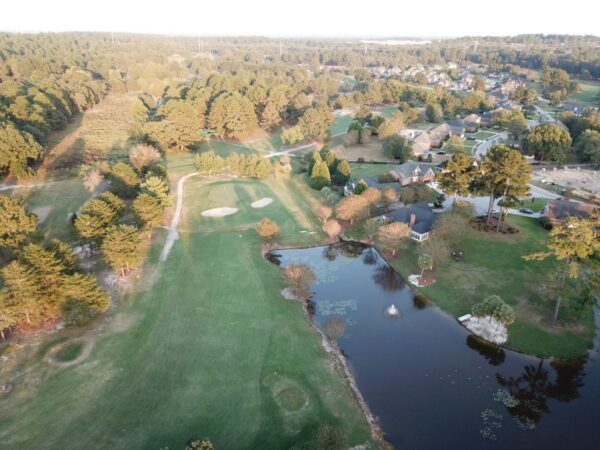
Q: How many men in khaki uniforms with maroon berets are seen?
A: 0